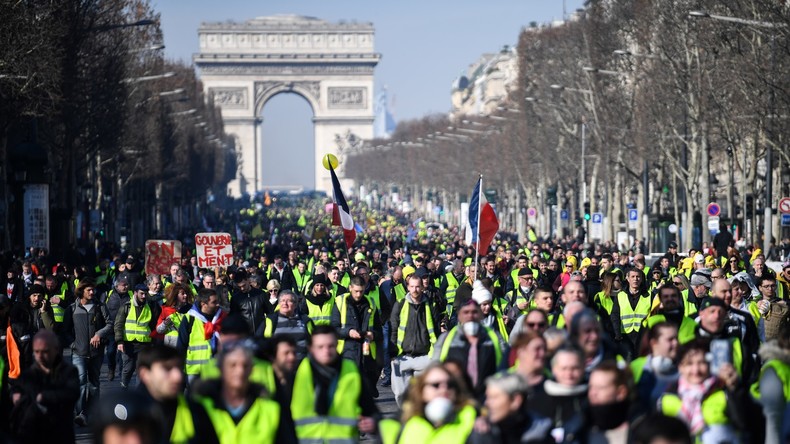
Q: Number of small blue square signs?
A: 3